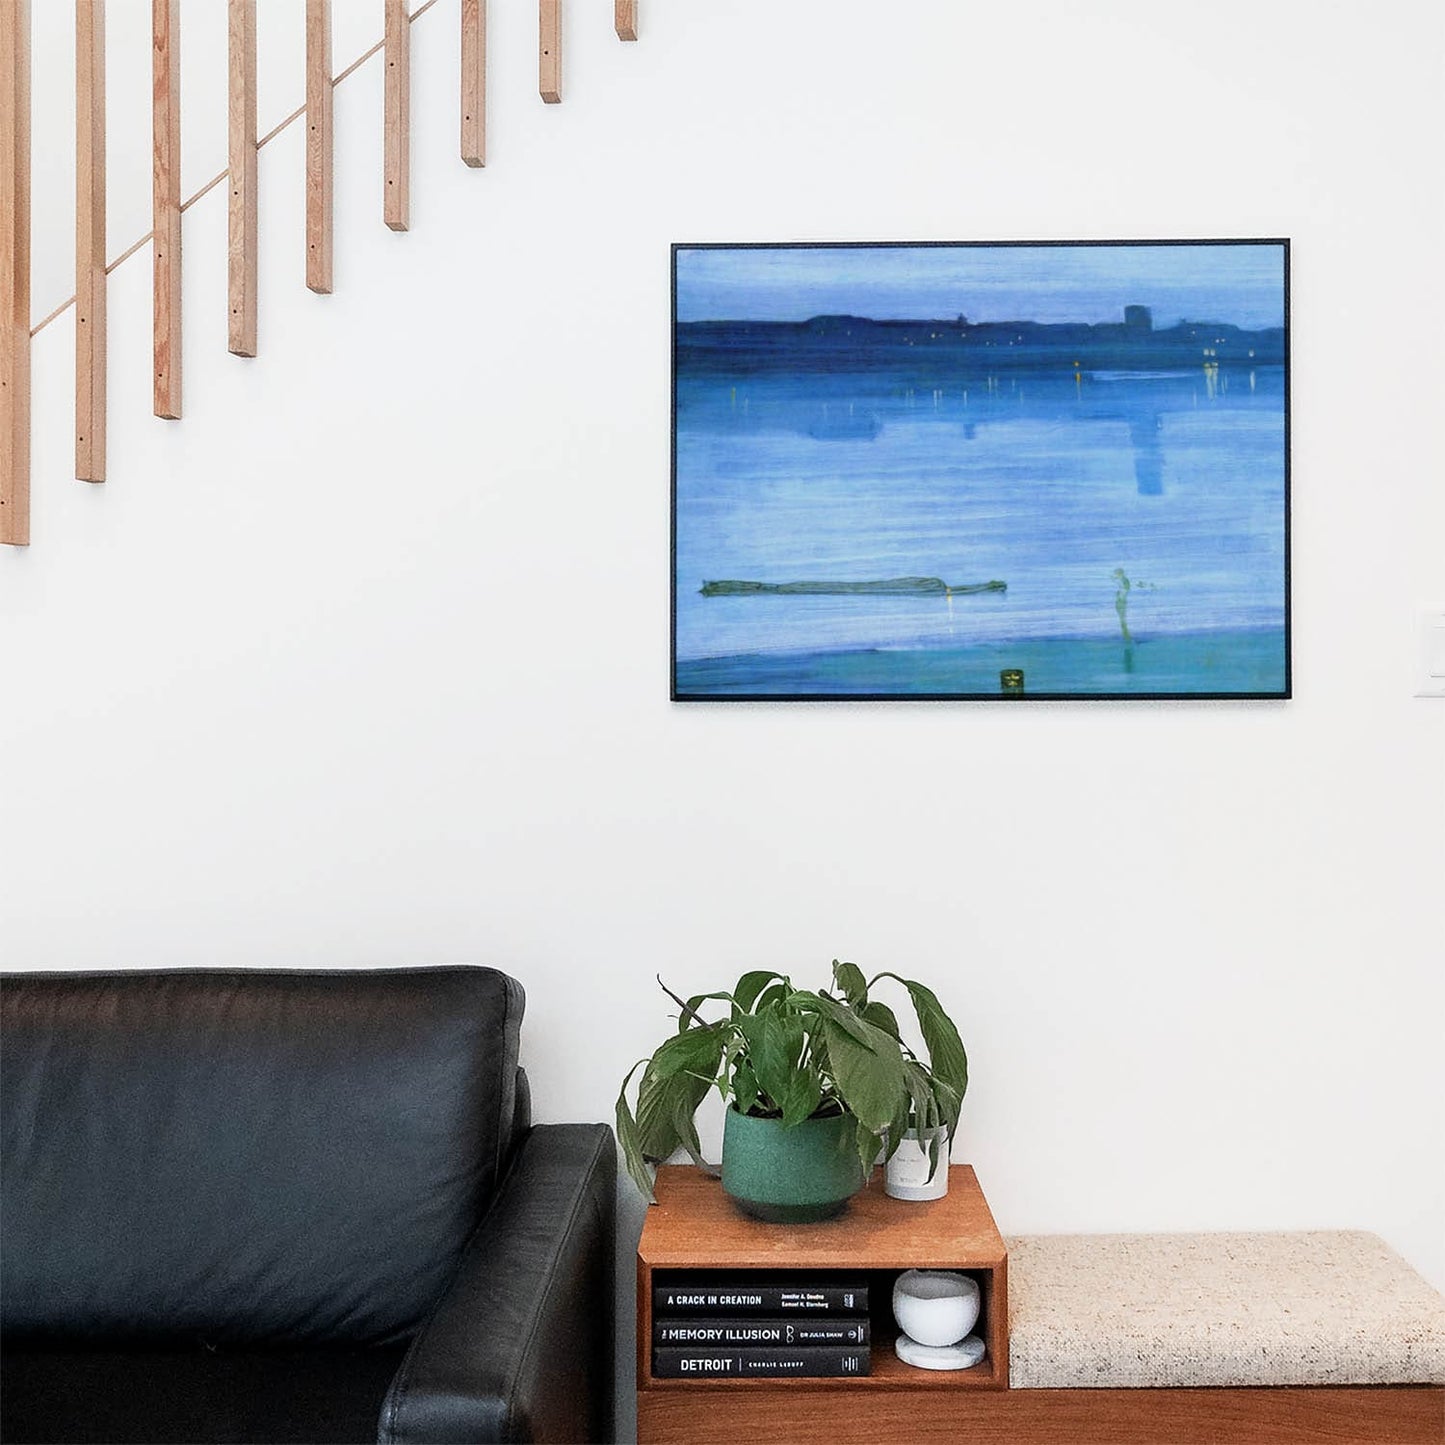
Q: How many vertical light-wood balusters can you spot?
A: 9